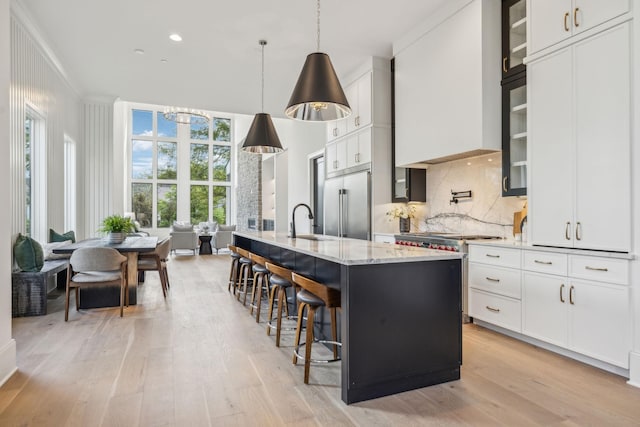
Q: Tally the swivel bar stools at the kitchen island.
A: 5